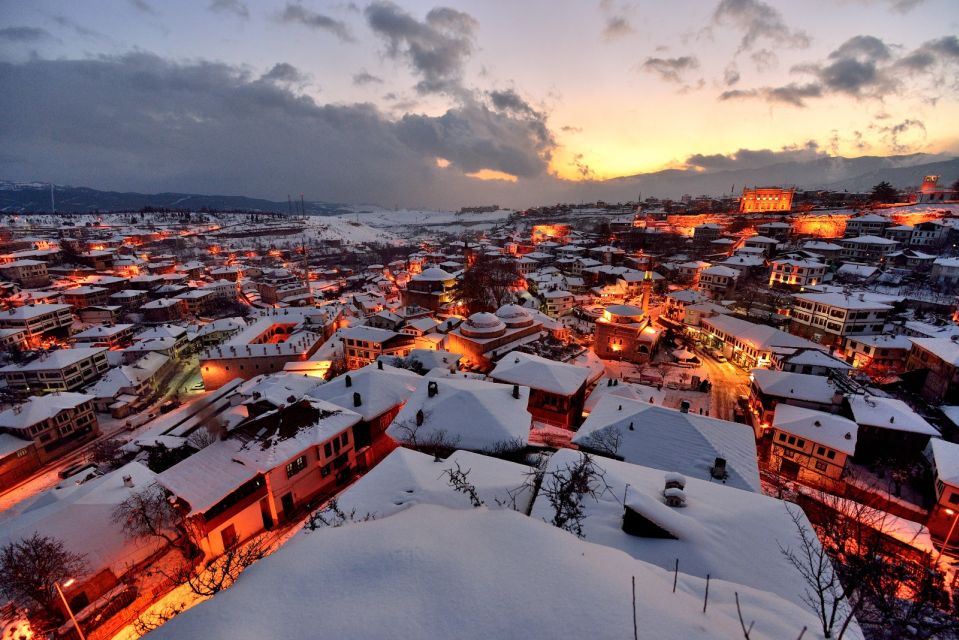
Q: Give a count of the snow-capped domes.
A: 4